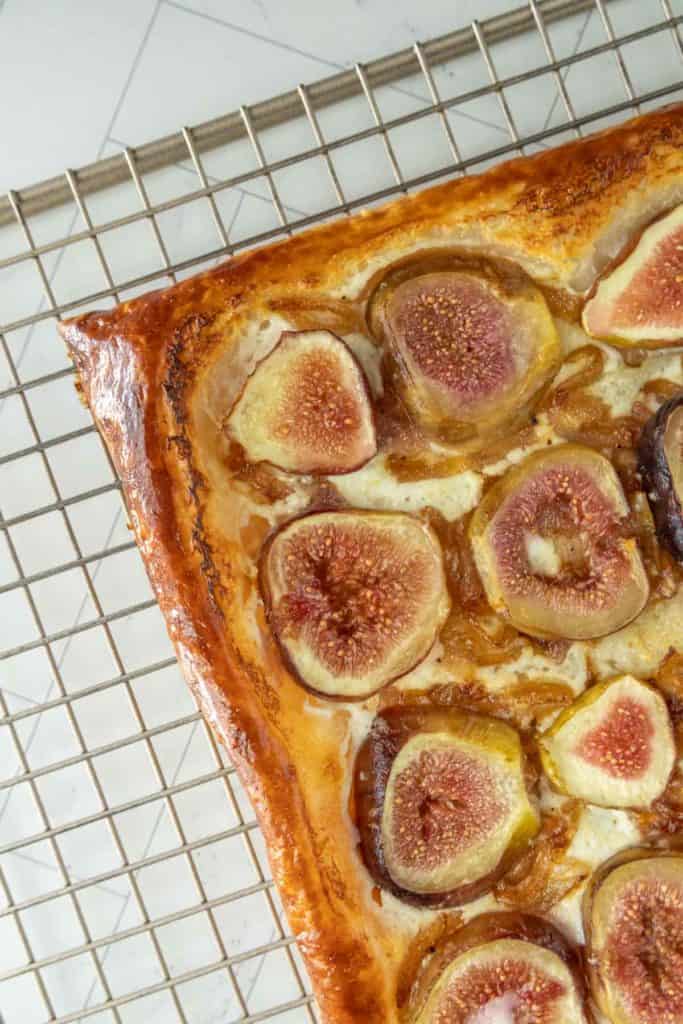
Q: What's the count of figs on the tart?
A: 10